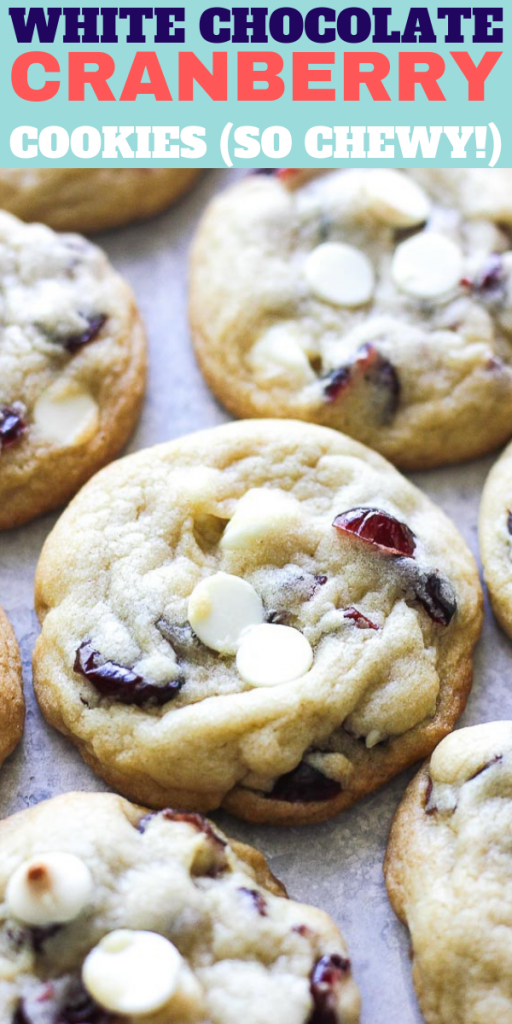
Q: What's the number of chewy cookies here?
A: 8